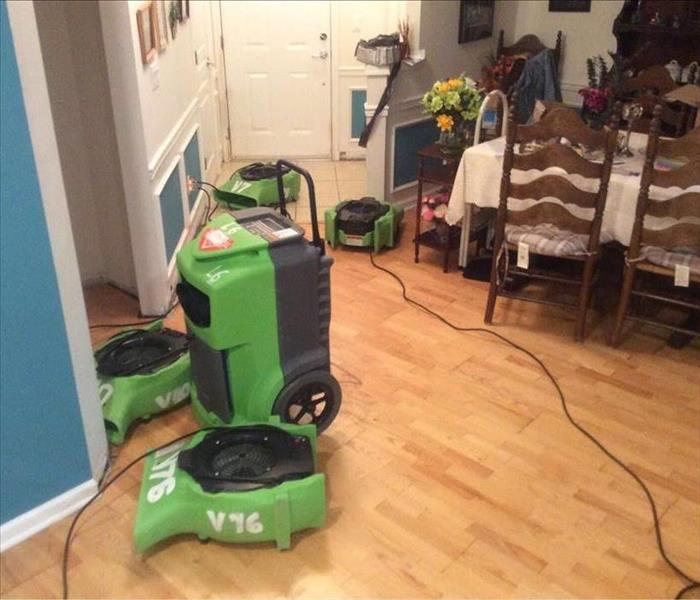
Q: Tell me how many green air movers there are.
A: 4